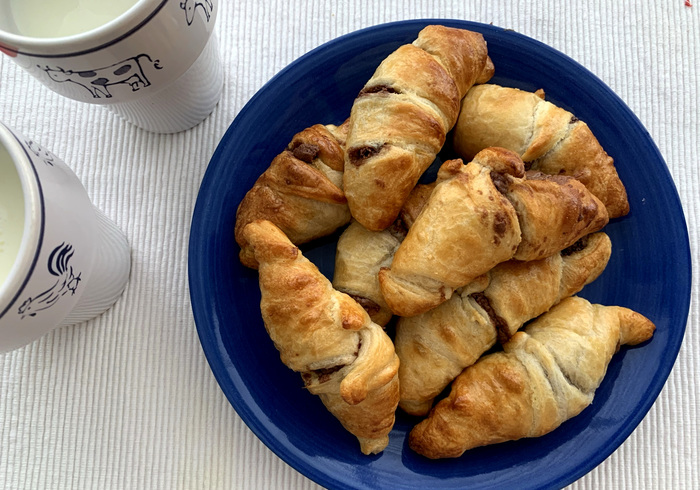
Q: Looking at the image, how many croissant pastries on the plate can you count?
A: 8